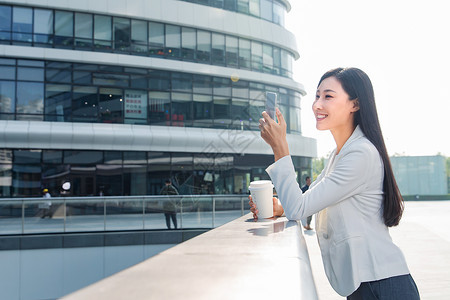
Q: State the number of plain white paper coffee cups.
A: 1